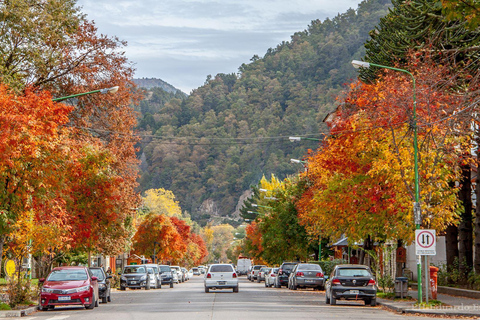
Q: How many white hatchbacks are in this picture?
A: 1